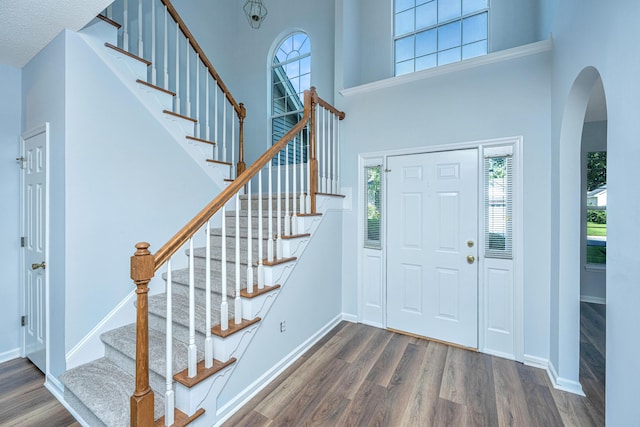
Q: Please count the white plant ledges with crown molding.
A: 1